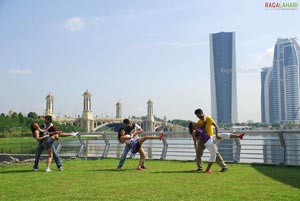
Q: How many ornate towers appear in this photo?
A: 4